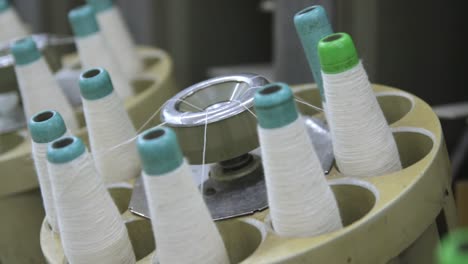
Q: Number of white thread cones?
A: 10